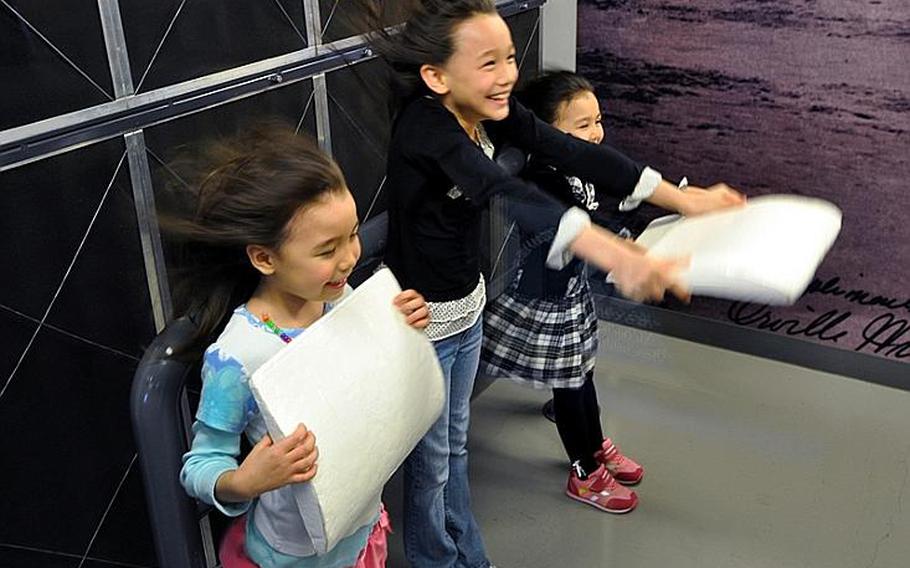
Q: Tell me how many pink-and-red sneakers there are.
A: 2